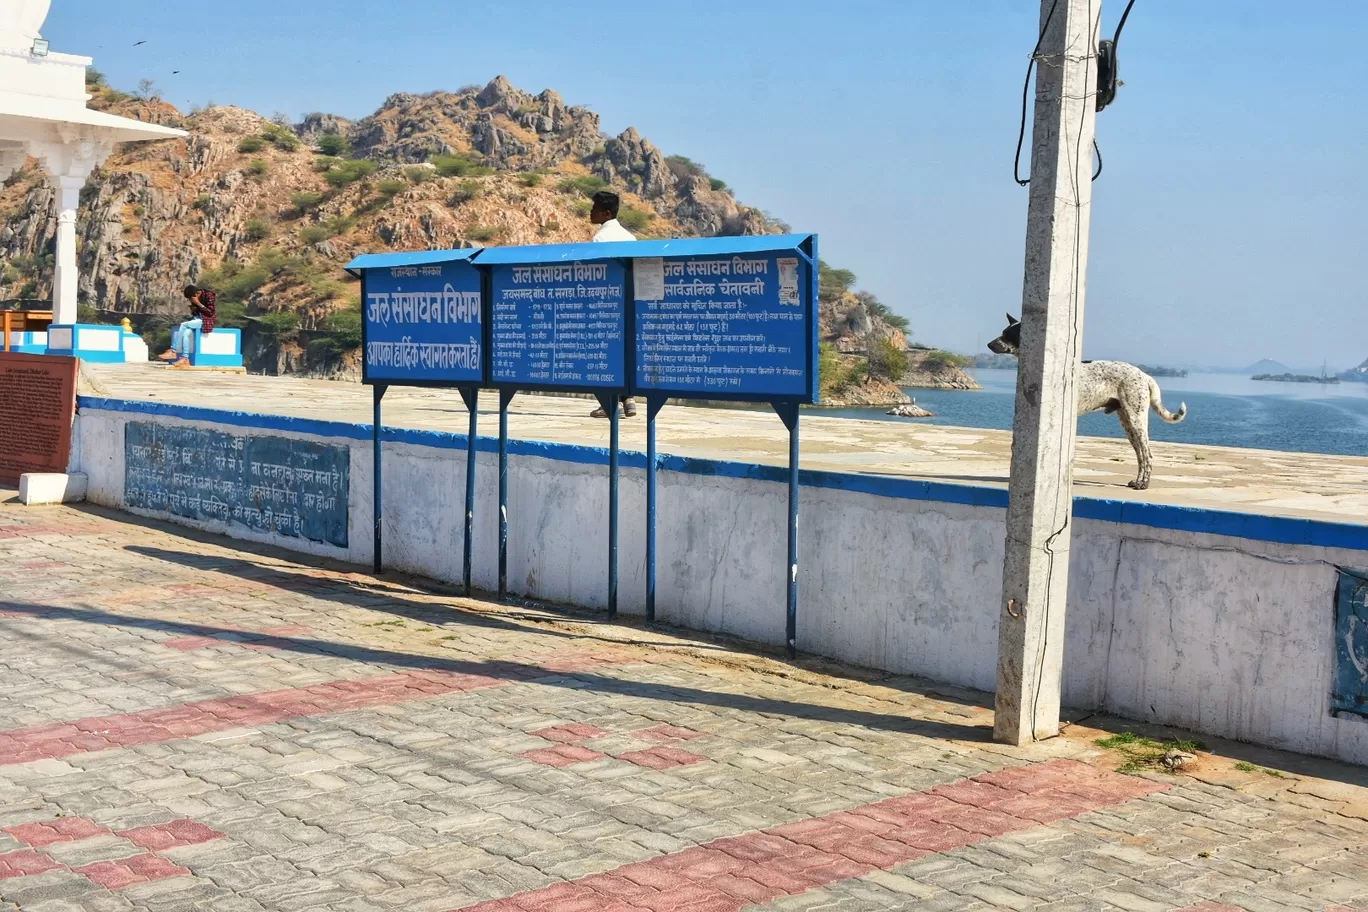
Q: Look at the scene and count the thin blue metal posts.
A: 6